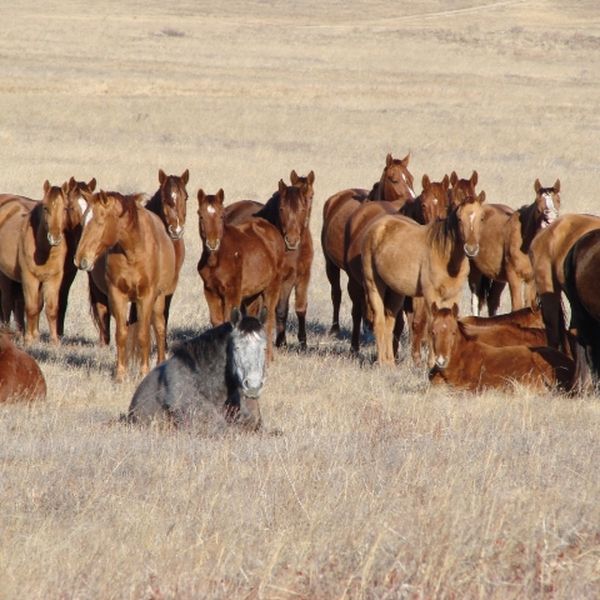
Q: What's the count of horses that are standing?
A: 14